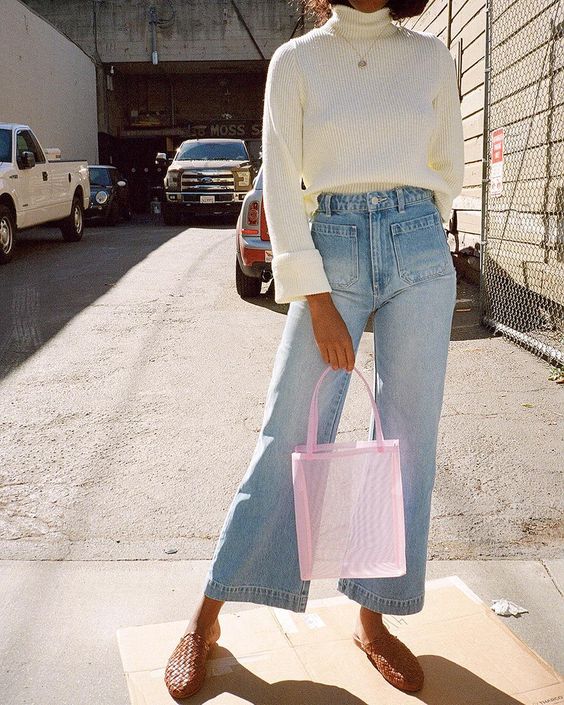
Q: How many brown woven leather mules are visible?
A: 2